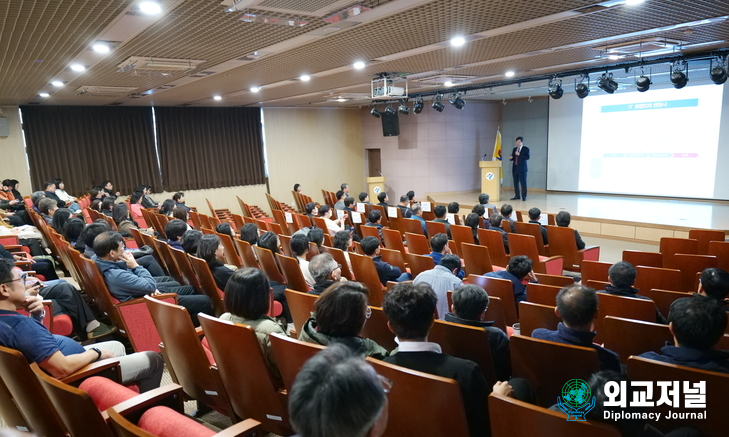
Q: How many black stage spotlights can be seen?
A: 12